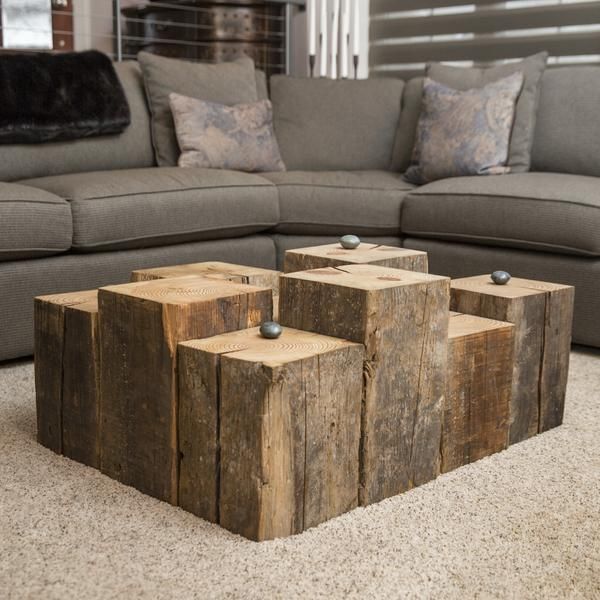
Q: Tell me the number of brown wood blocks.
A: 8